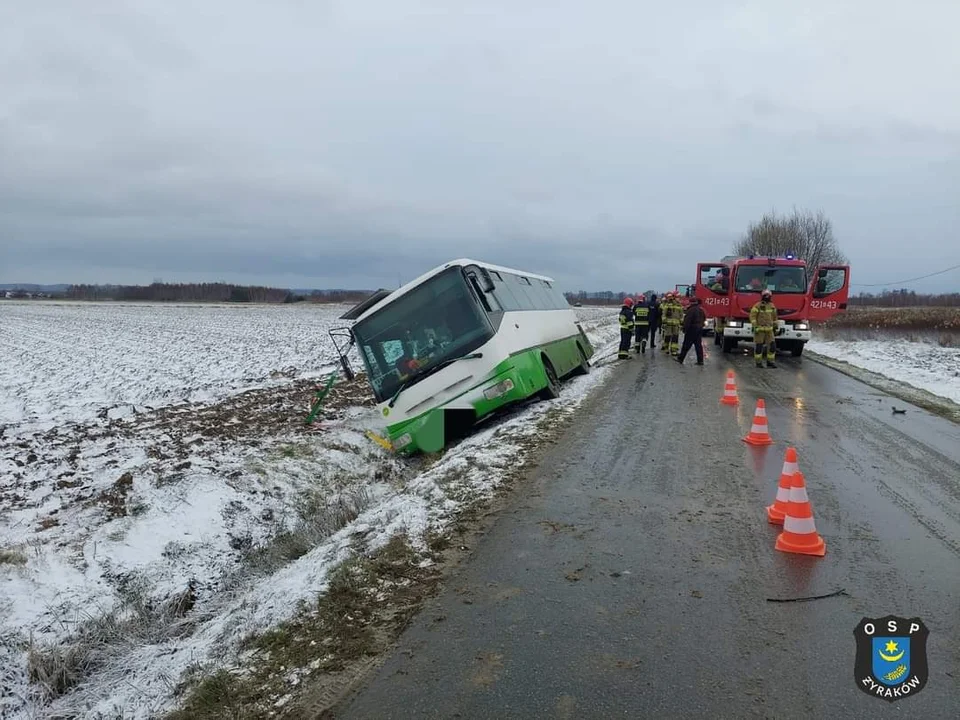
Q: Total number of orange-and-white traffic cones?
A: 4